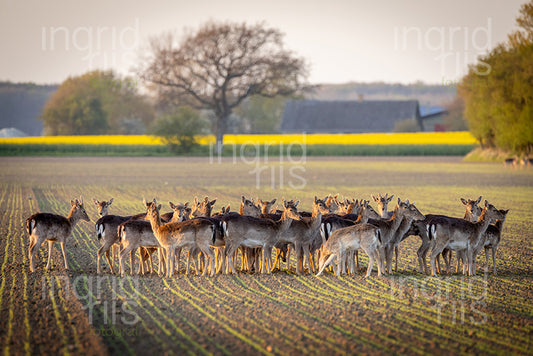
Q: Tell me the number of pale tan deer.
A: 1